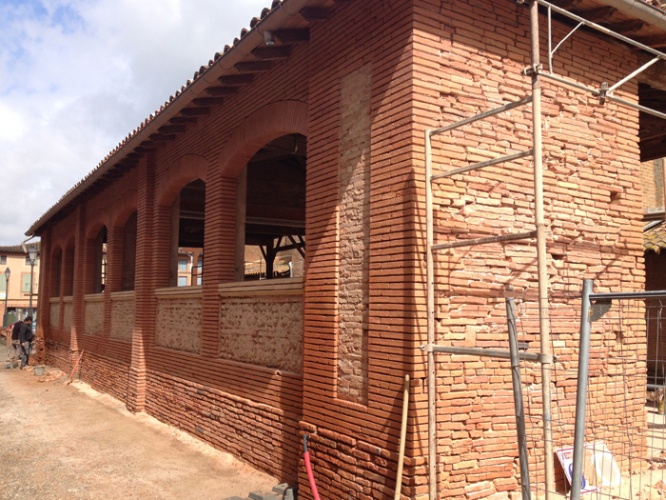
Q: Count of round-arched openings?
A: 6